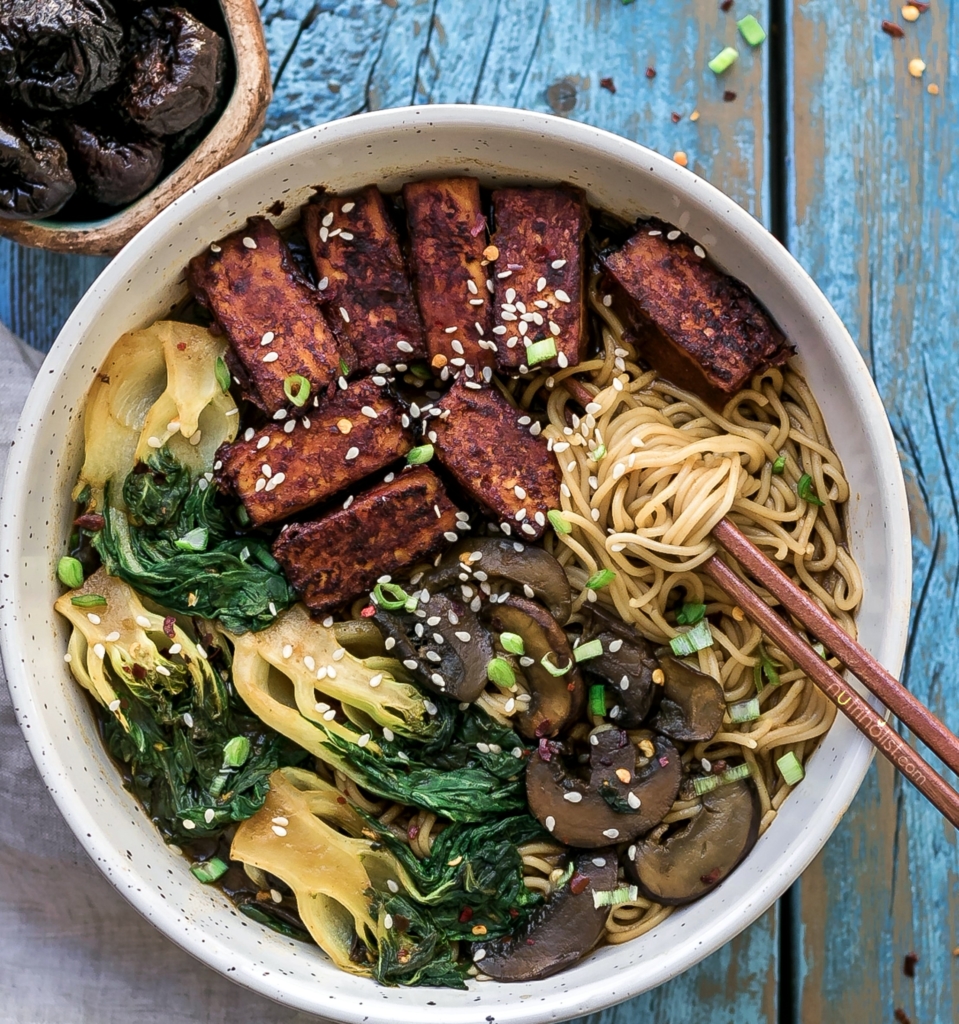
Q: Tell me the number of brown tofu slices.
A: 8